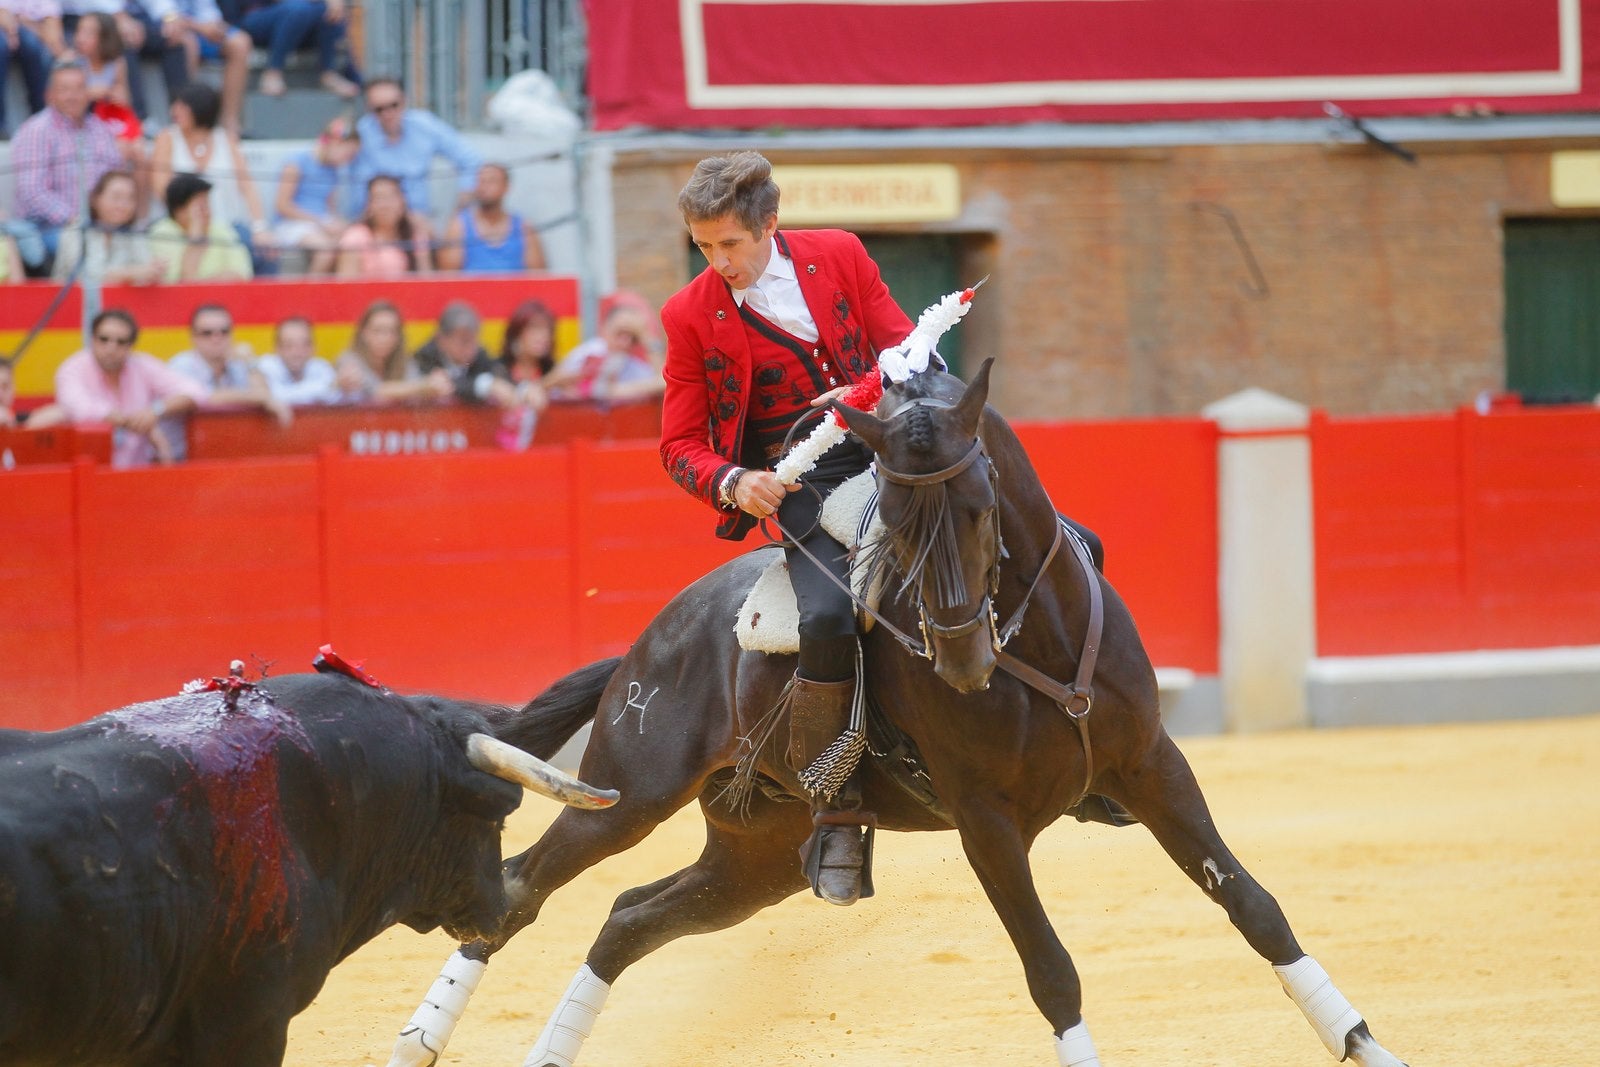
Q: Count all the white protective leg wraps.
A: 4